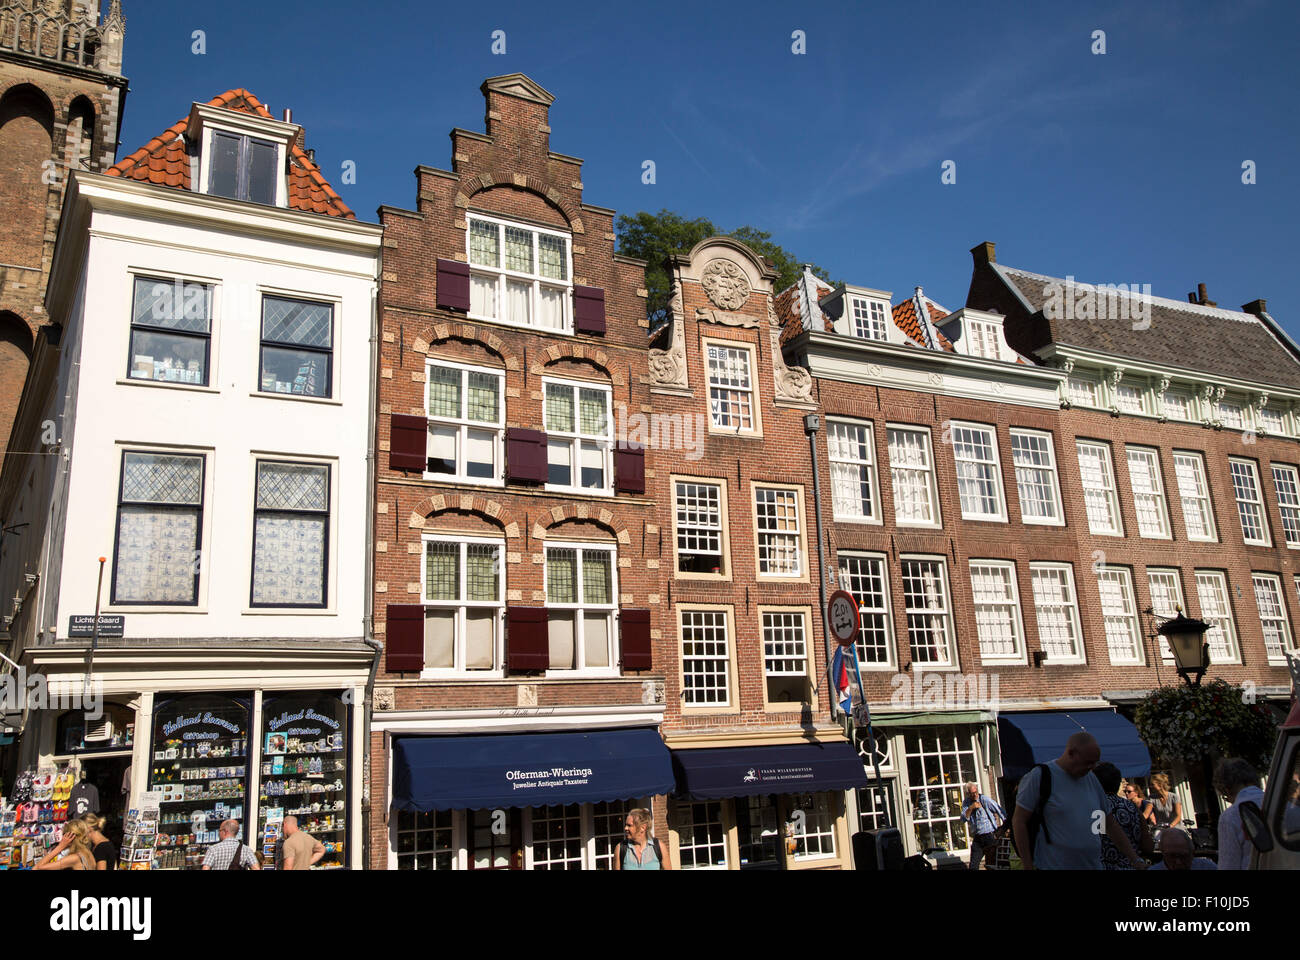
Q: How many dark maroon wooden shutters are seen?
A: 8